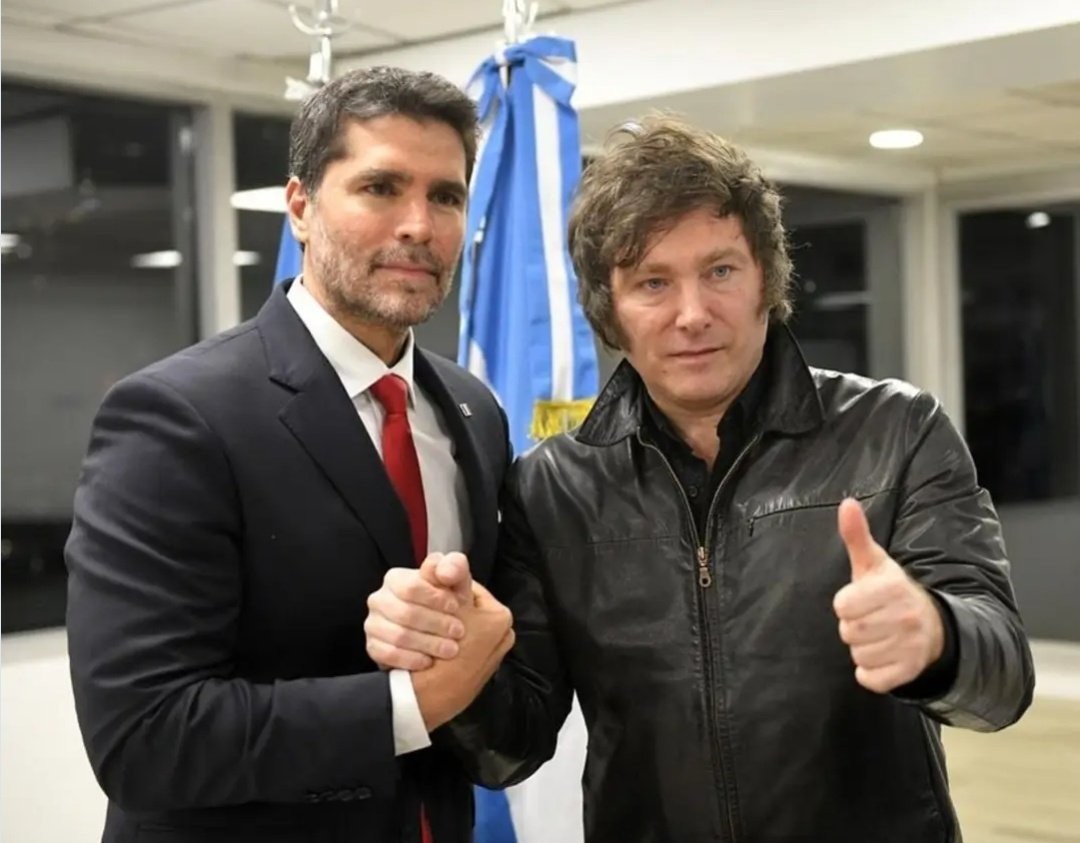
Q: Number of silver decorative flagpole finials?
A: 2